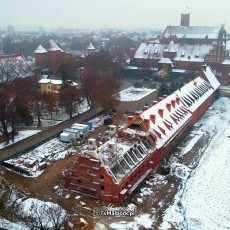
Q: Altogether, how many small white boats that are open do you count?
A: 0